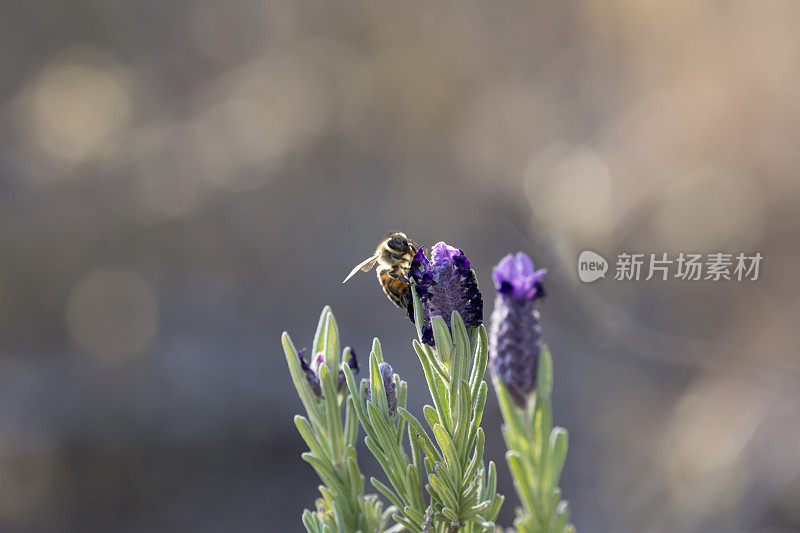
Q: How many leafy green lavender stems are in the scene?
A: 4